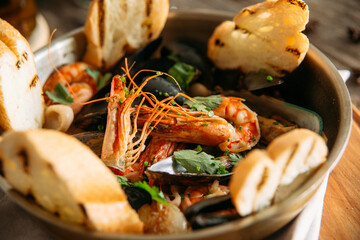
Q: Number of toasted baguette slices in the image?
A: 5